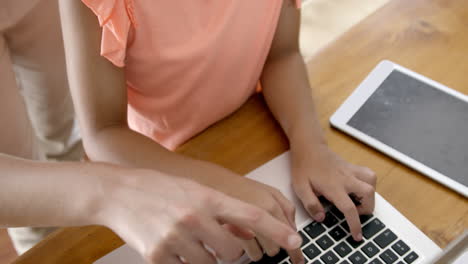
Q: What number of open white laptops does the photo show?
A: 1